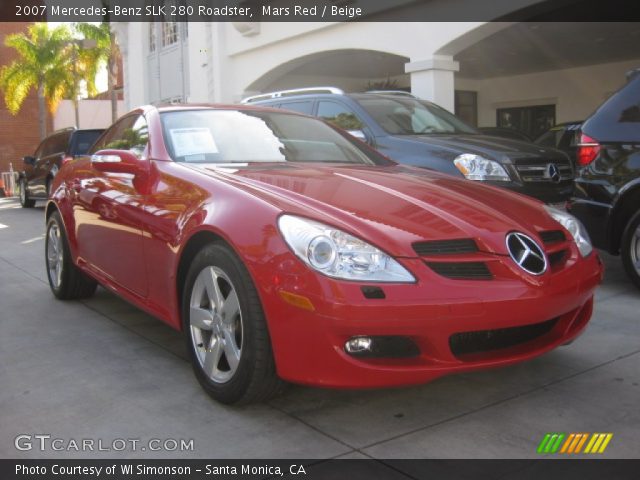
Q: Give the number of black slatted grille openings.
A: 4